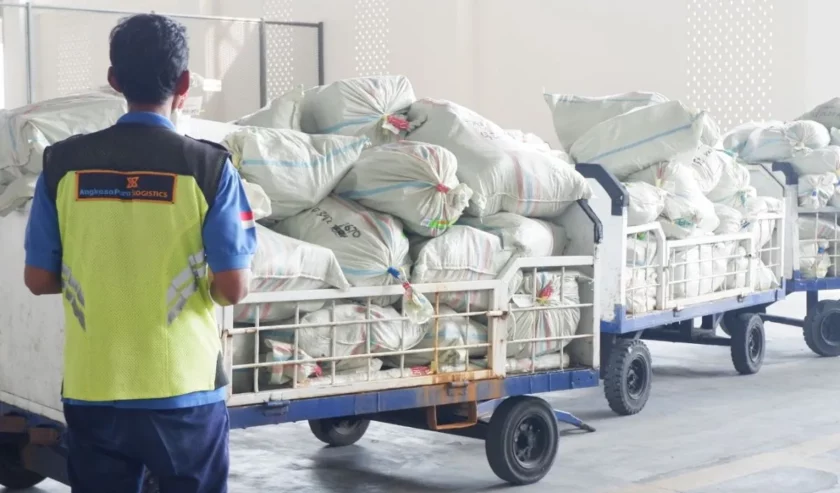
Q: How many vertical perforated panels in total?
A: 4